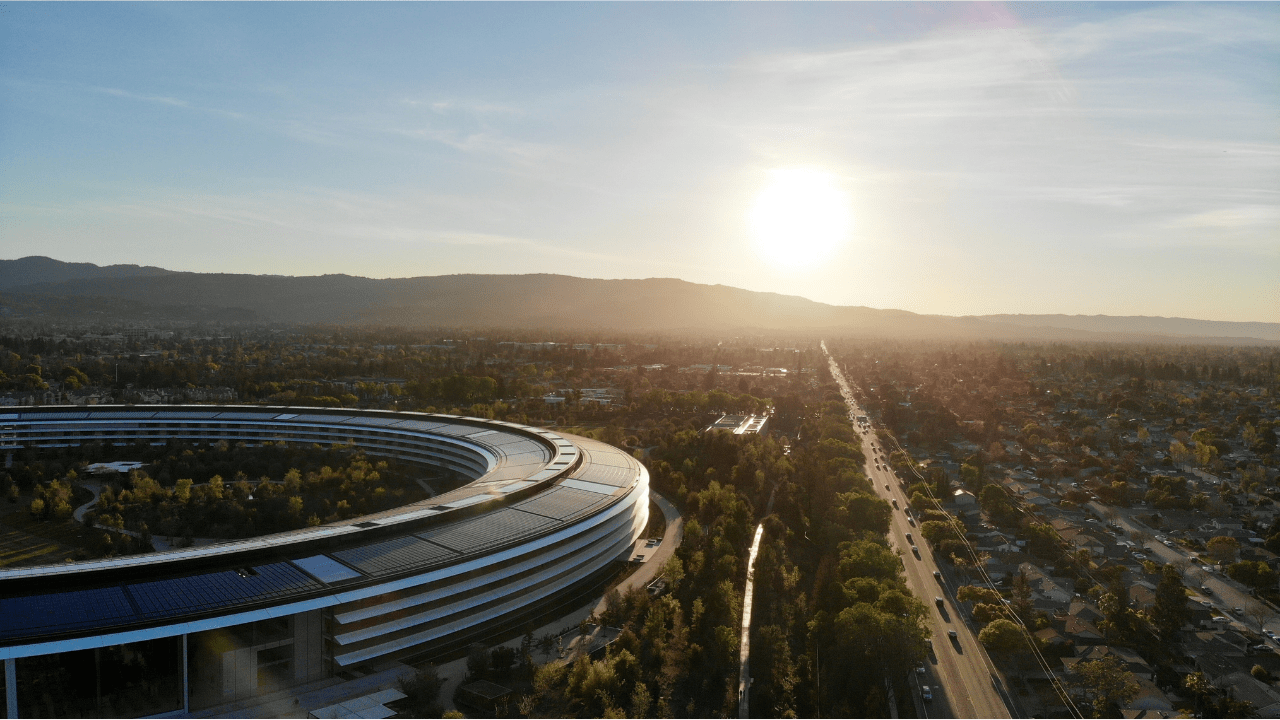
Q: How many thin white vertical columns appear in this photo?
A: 2